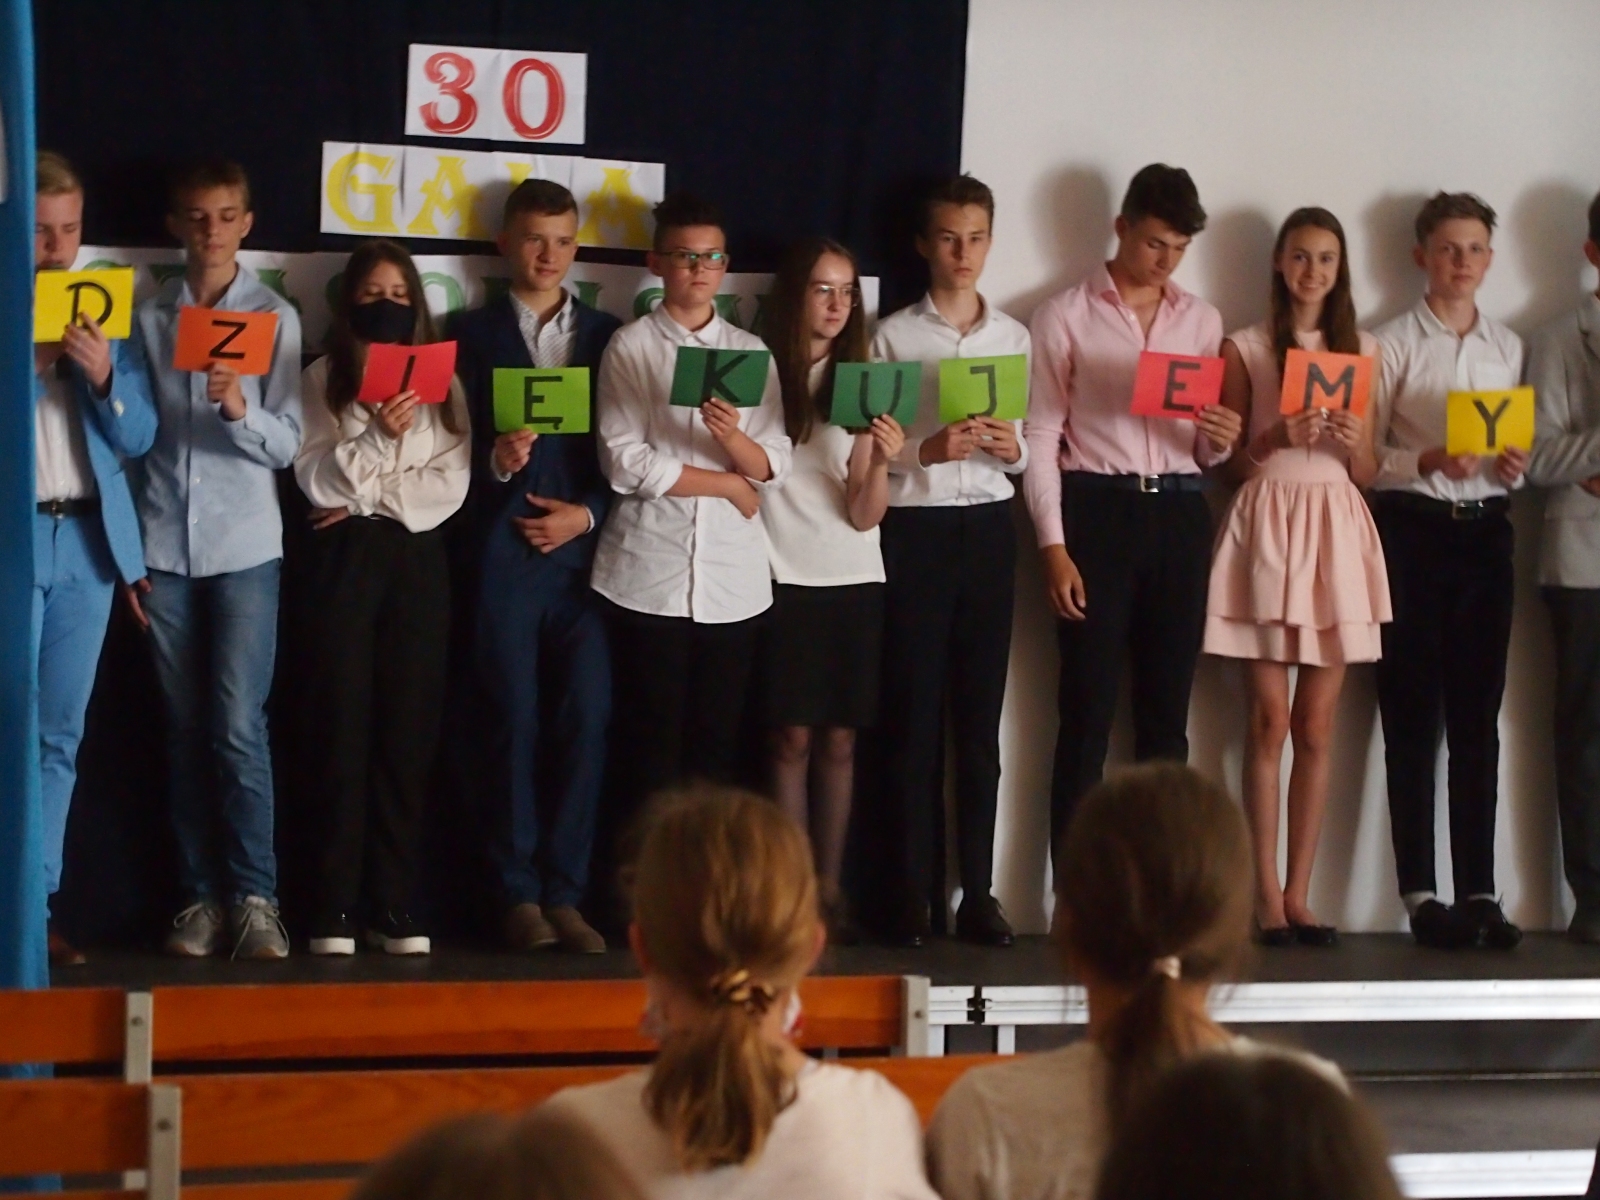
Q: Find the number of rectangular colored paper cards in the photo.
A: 10